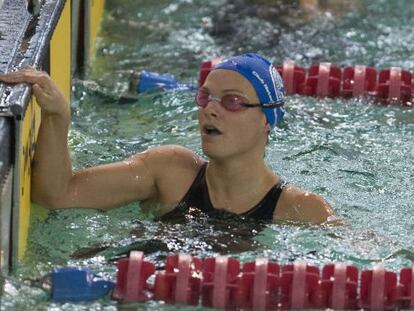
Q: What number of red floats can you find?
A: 13